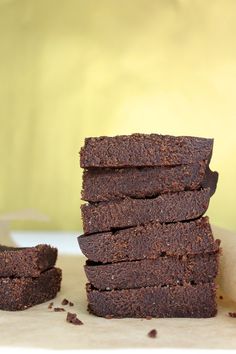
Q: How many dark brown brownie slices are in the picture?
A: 8